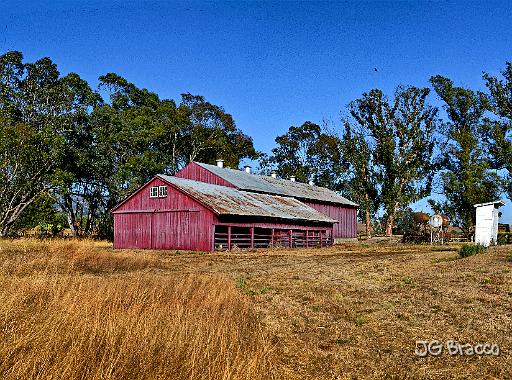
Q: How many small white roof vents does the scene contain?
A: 5